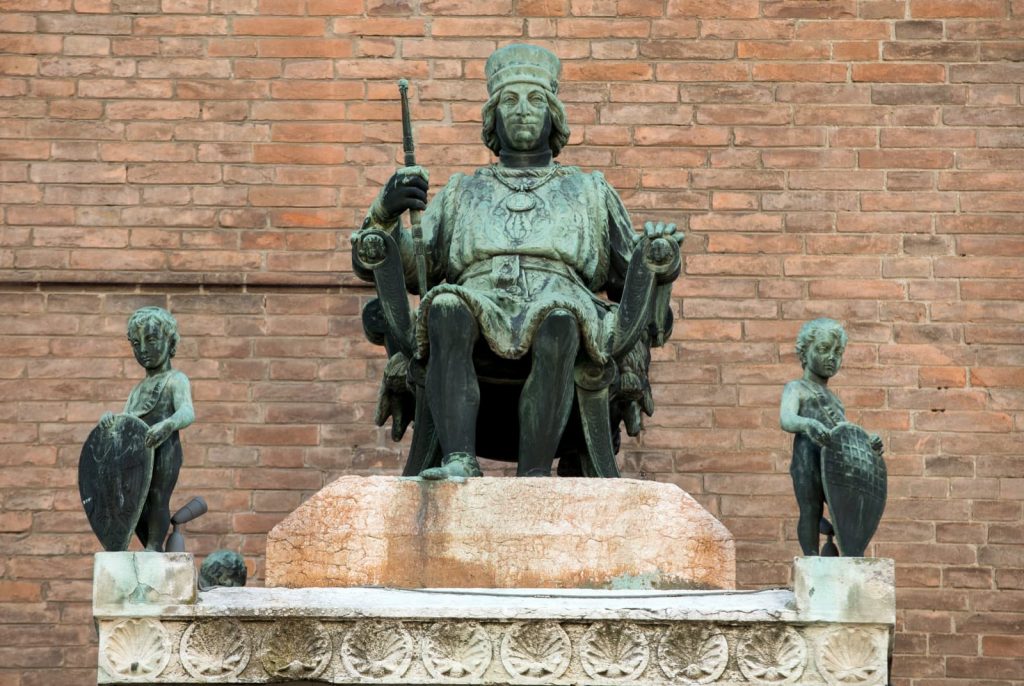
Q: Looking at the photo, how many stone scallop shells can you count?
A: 10